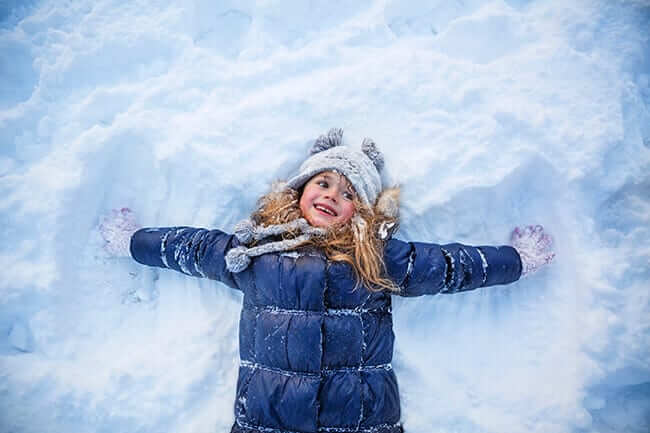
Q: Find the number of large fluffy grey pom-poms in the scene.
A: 4